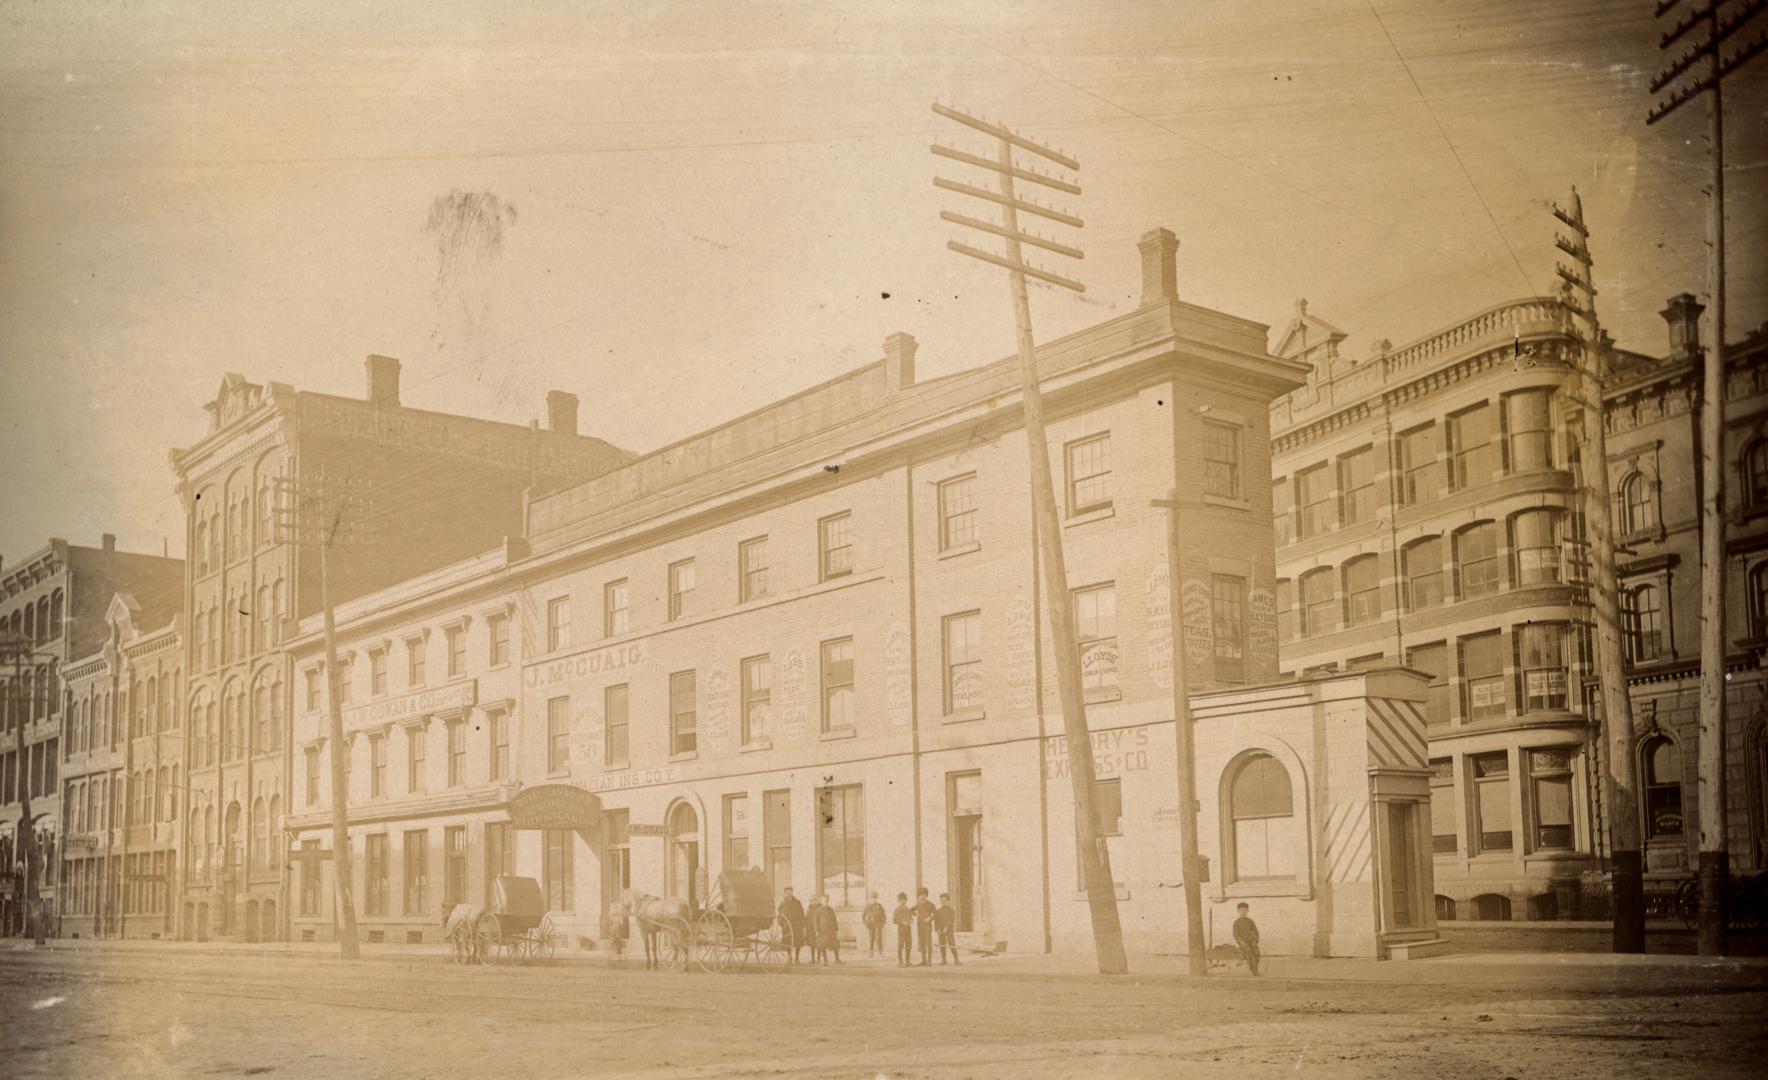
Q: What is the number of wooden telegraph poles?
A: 6